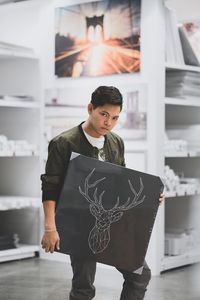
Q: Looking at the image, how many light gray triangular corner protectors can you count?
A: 3